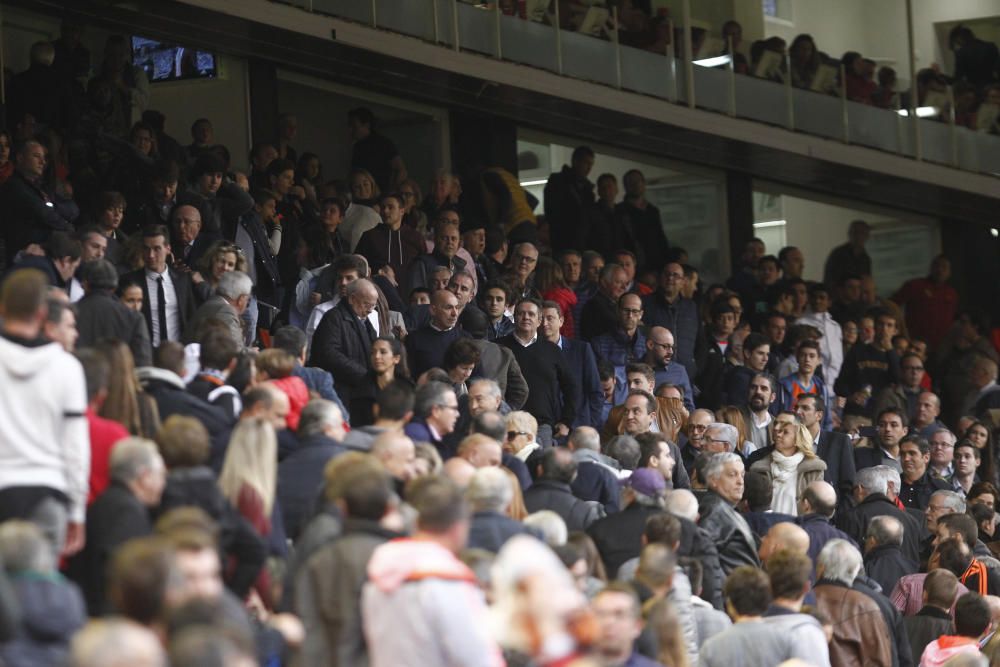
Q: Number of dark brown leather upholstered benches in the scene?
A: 0